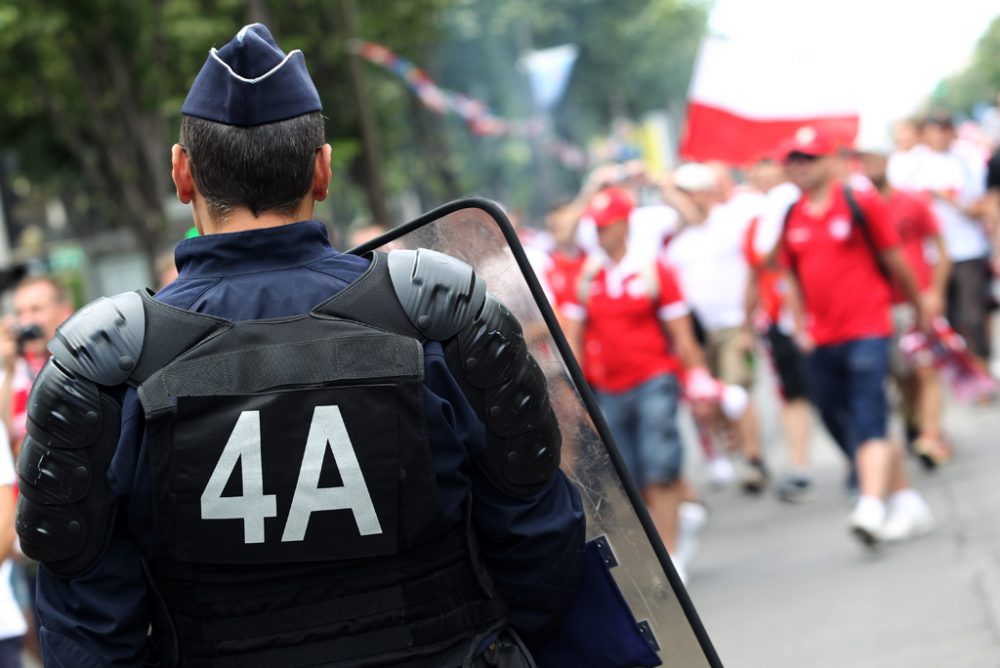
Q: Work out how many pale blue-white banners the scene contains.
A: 1